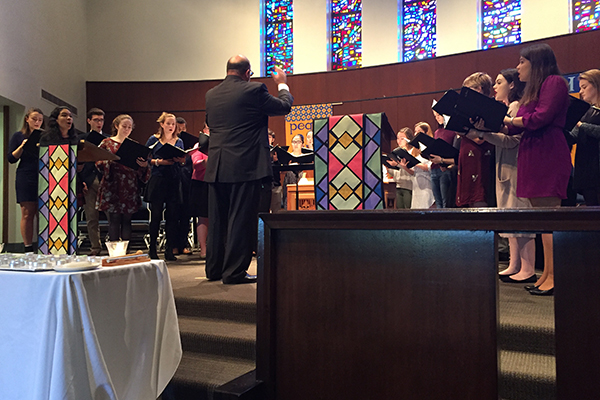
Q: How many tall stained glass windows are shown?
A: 5